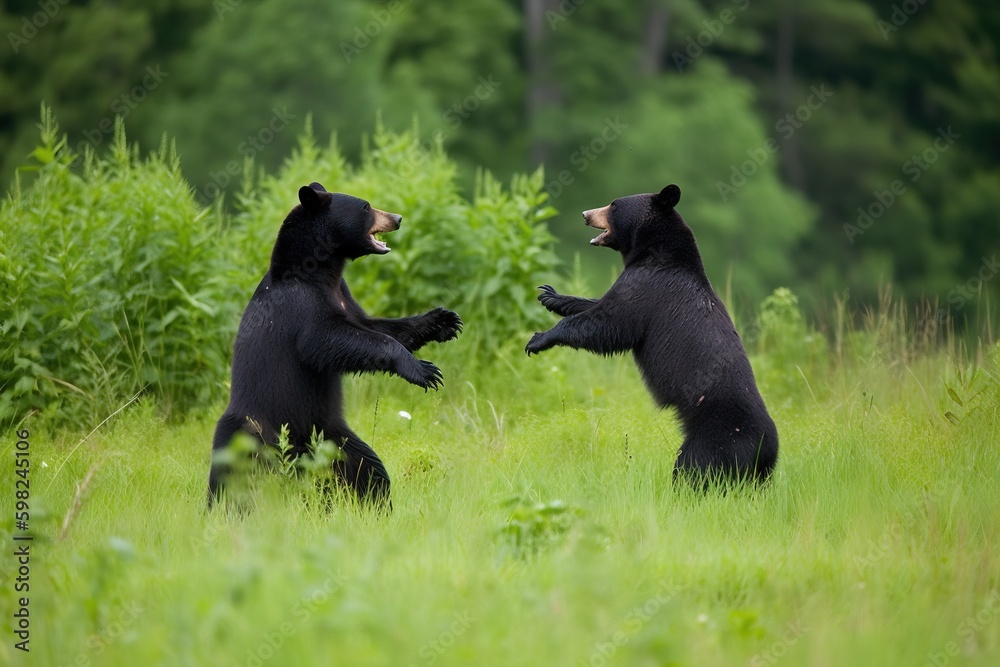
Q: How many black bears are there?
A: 2